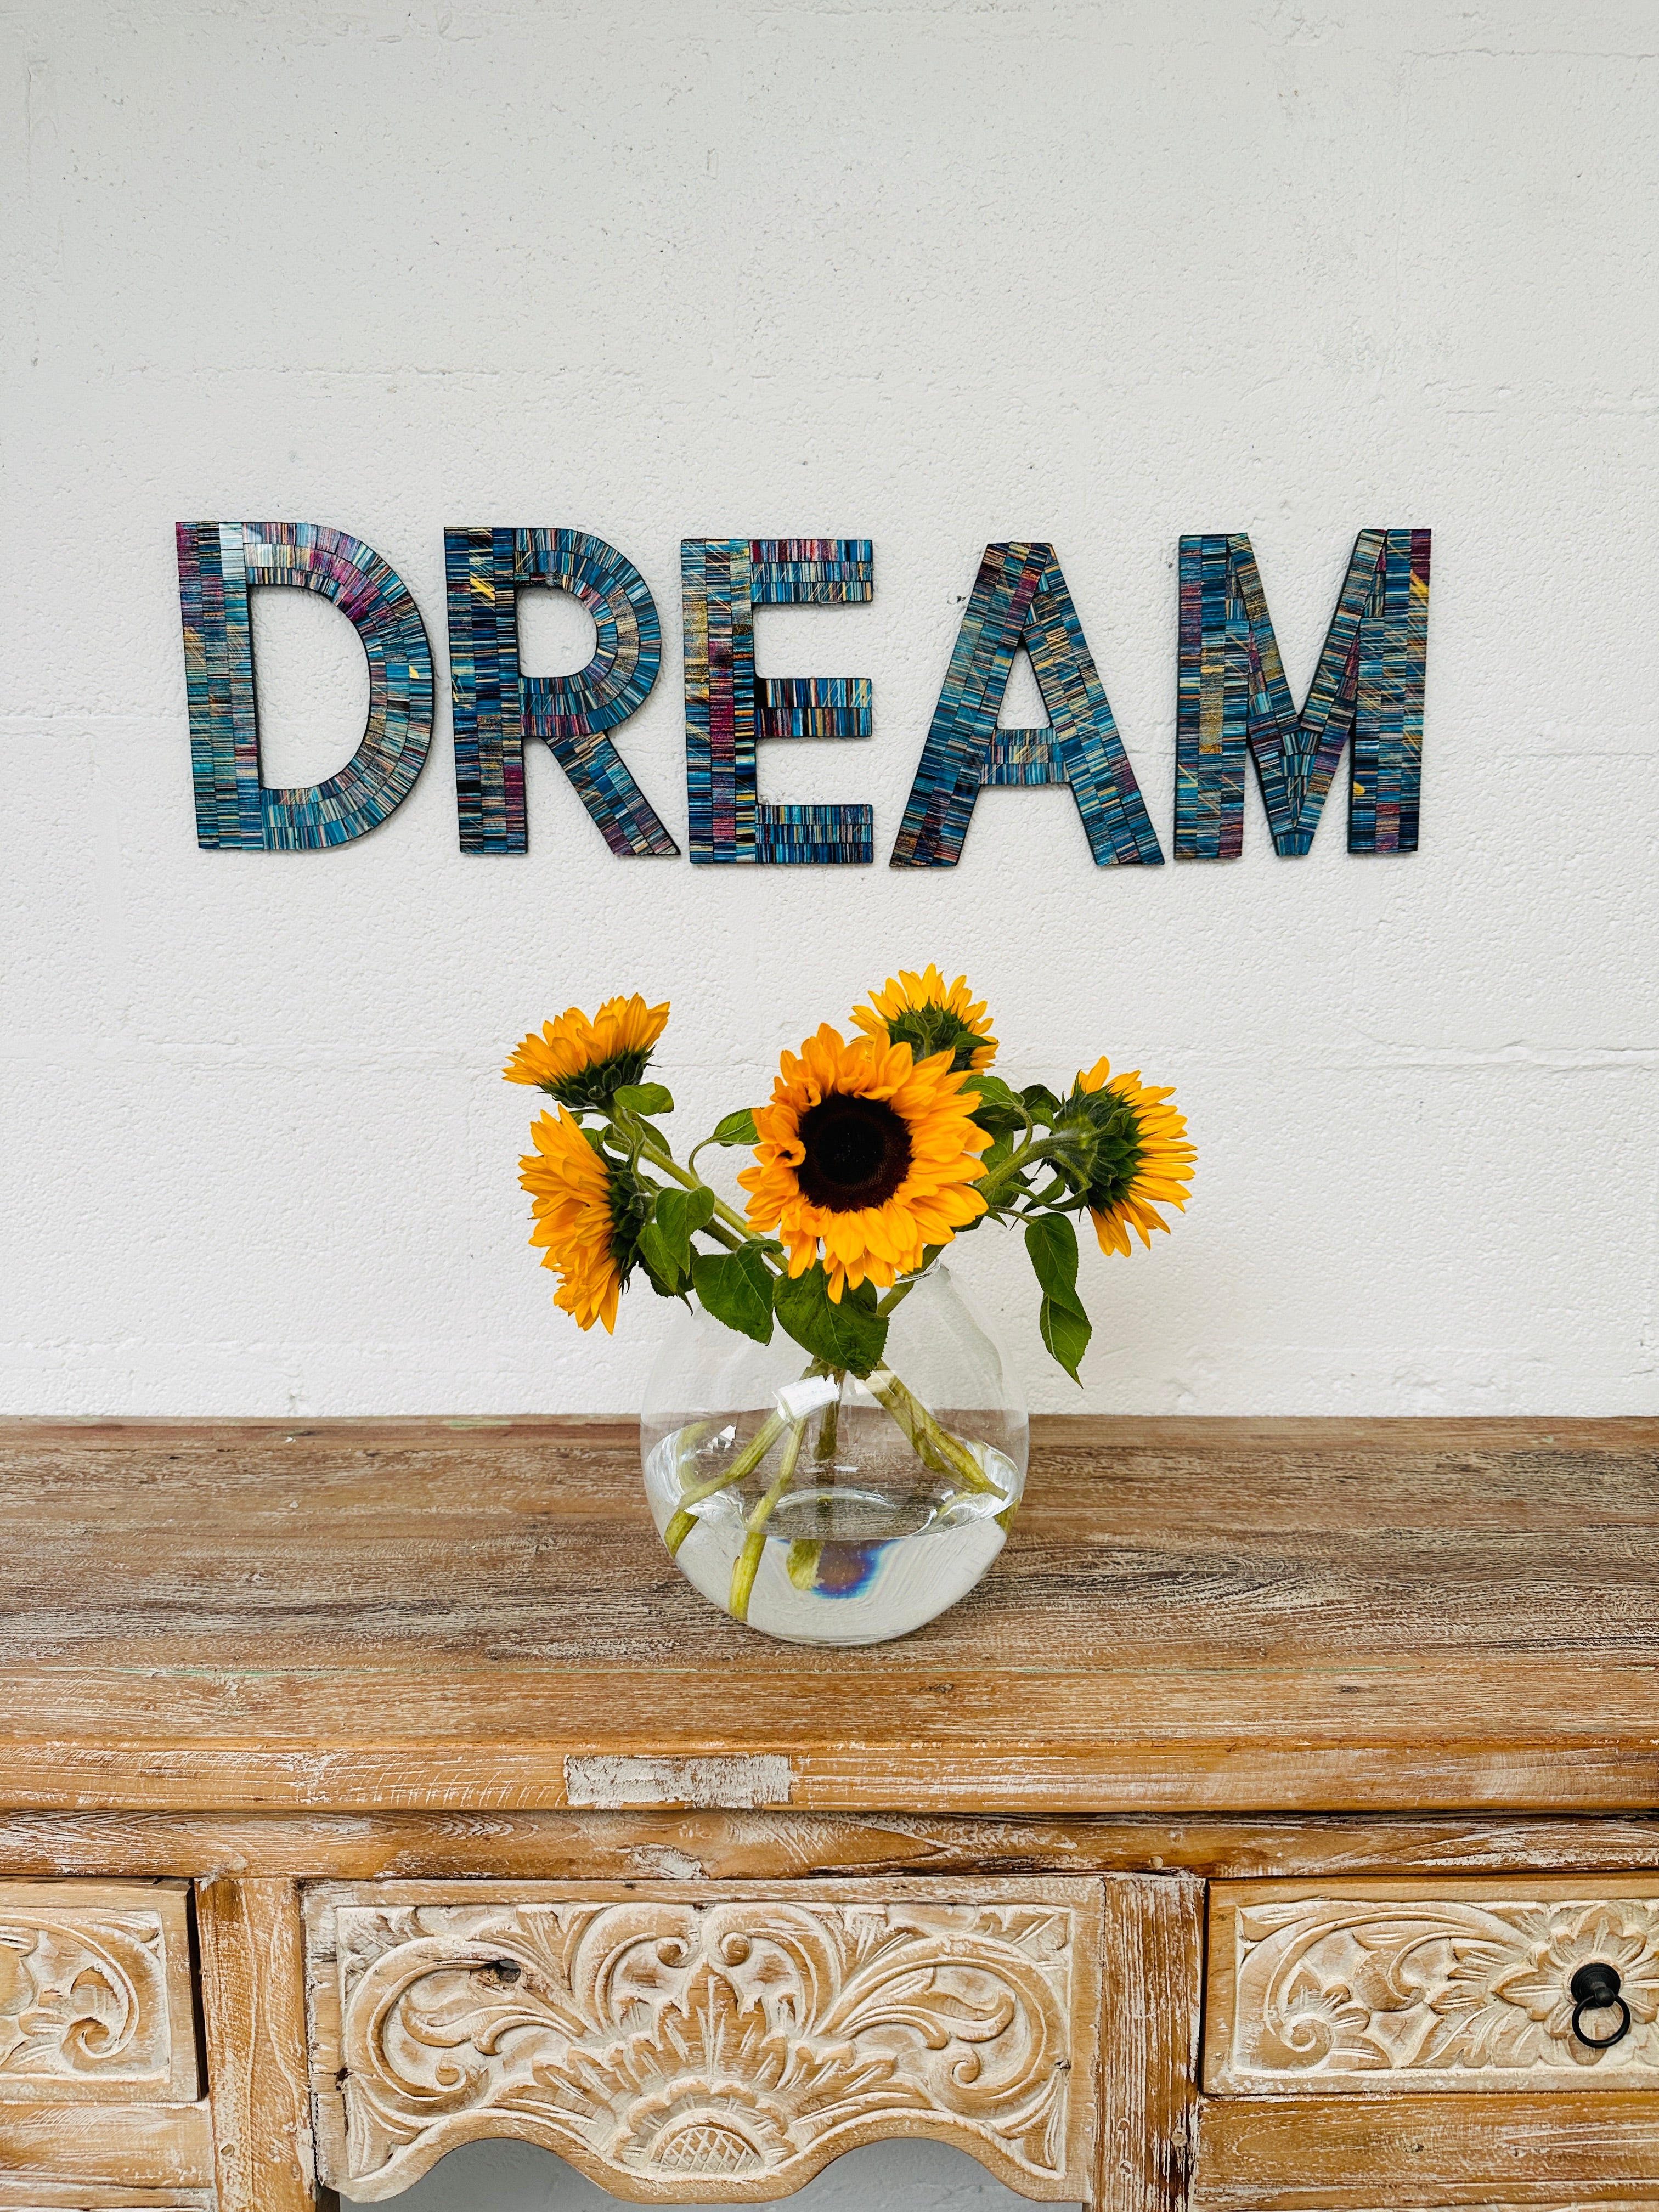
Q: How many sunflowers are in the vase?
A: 5